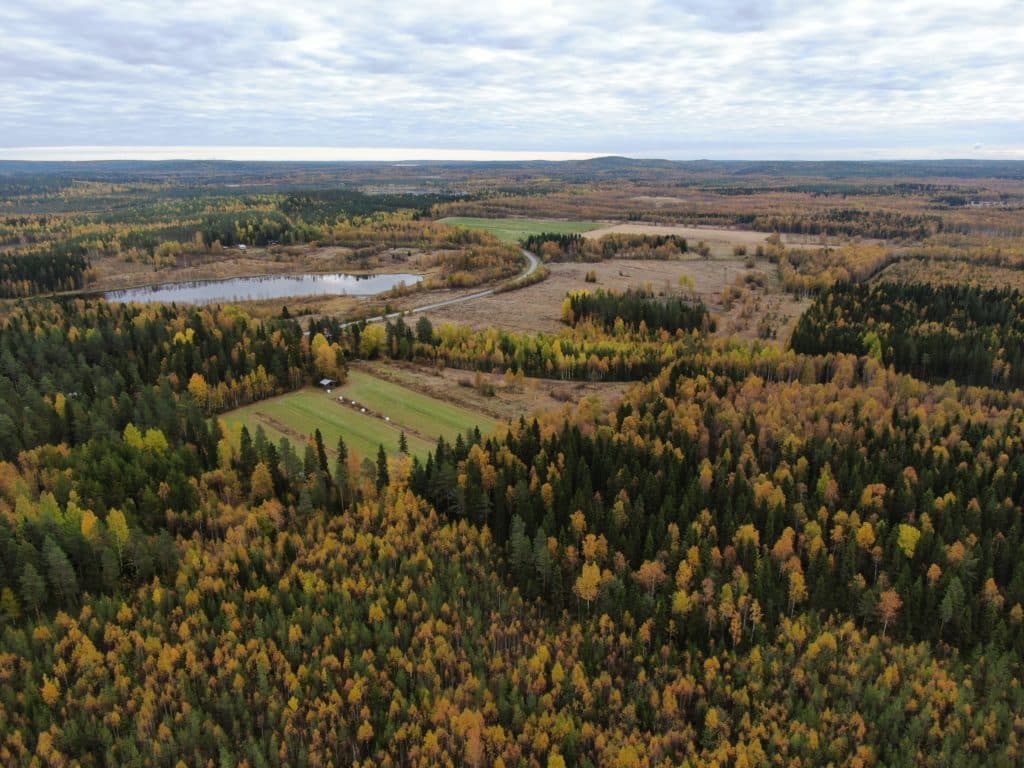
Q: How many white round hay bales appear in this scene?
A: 5